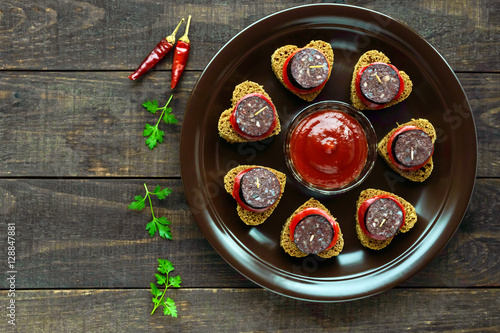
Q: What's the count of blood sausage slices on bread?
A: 7